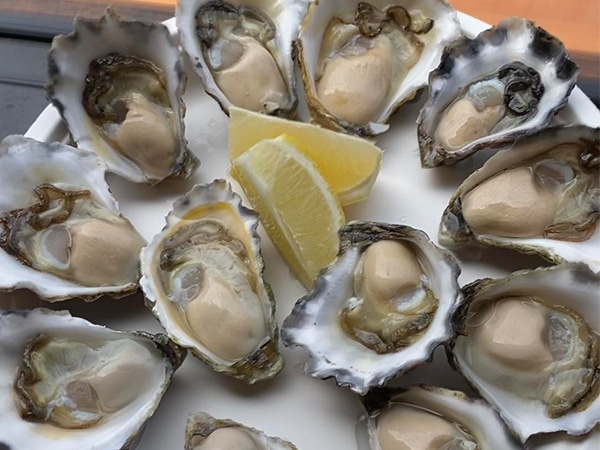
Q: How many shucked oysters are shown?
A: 12